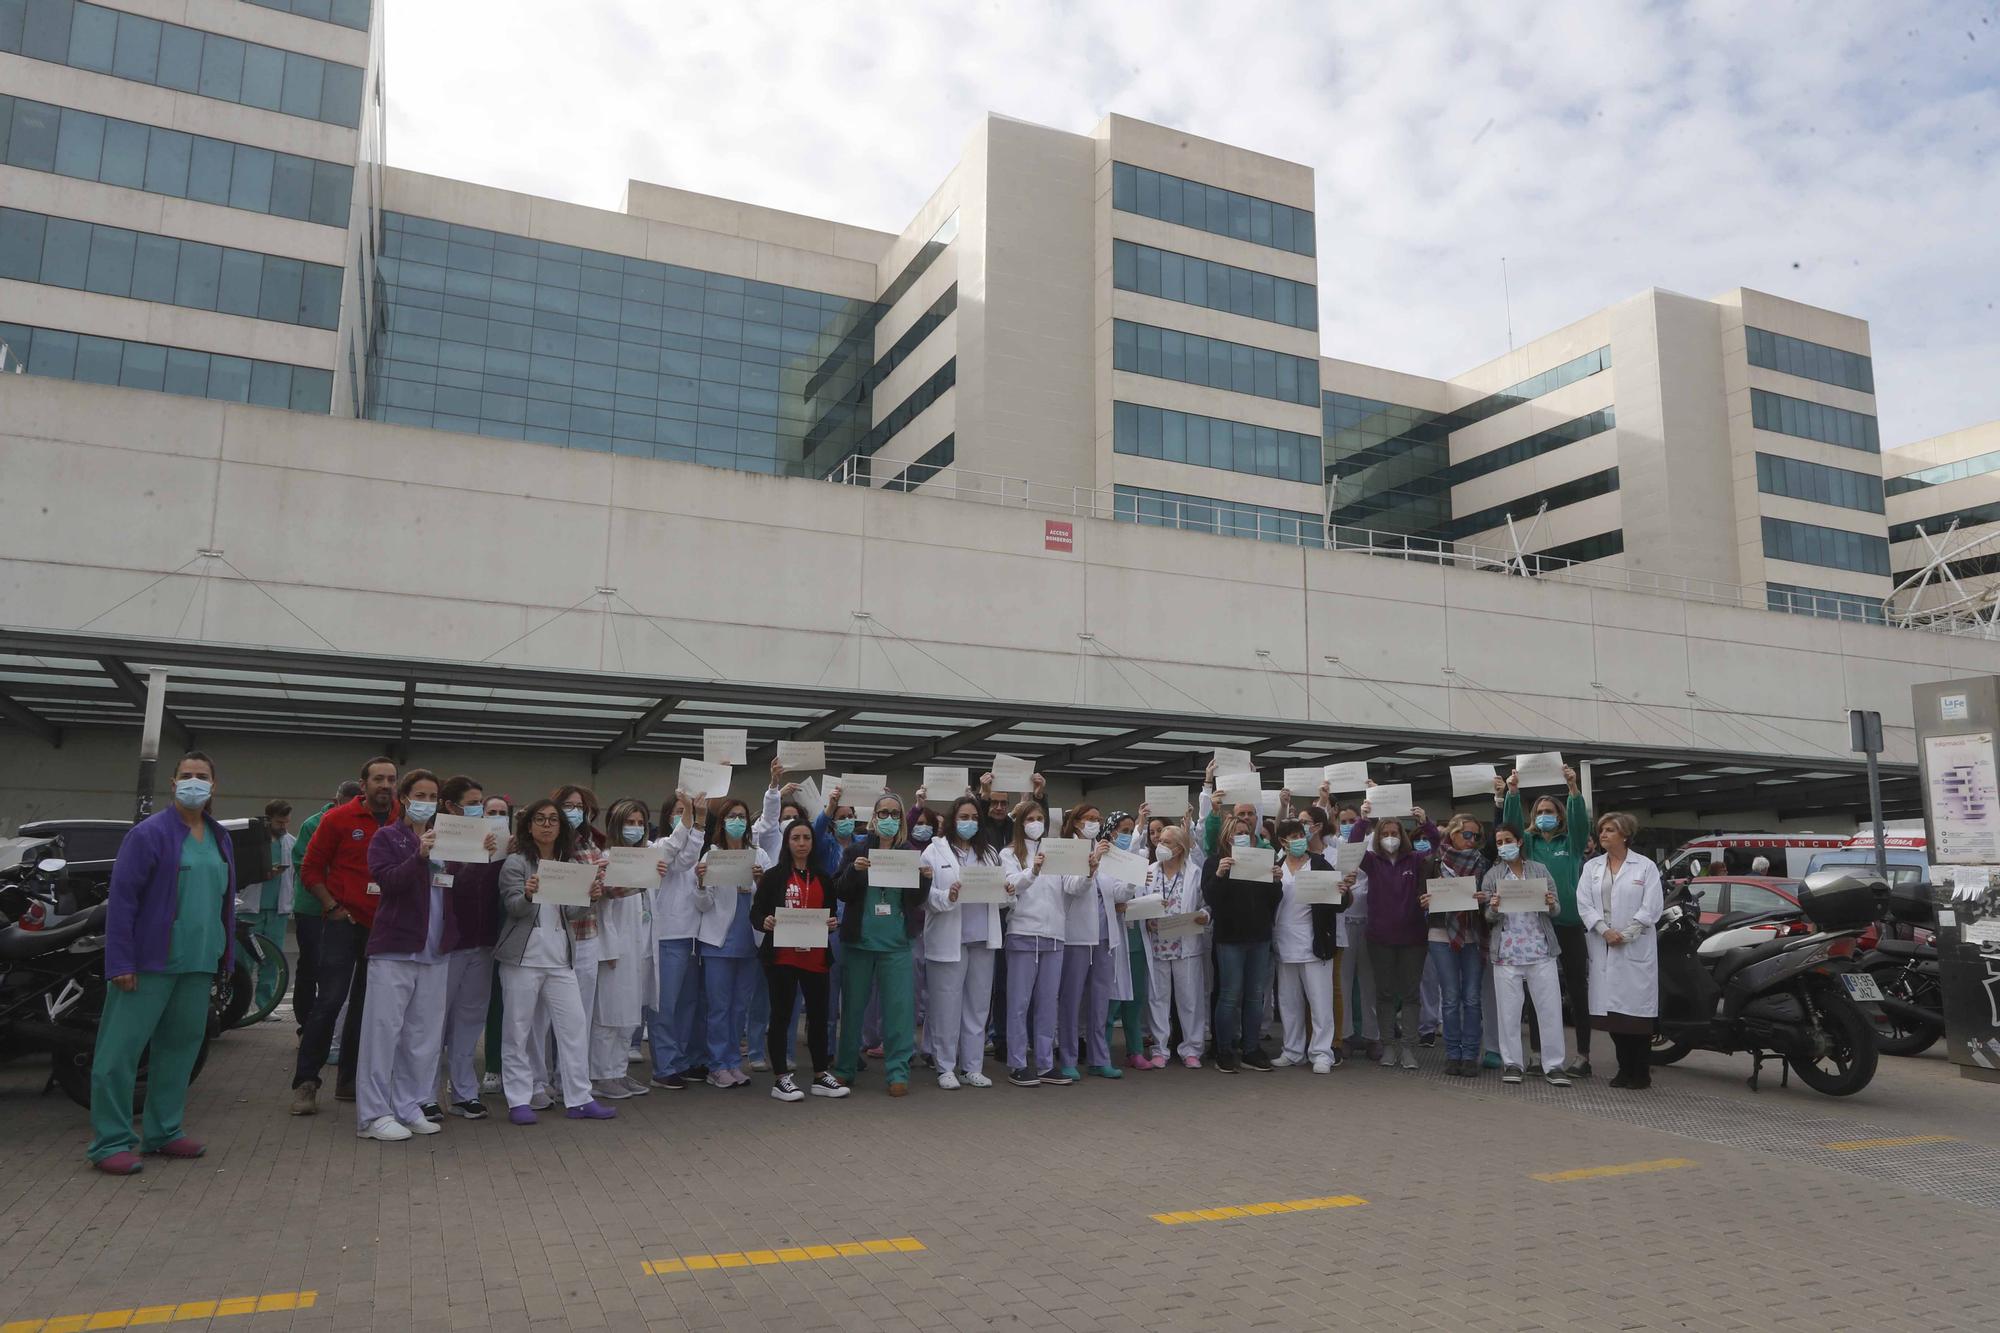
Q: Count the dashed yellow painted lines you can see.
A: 5